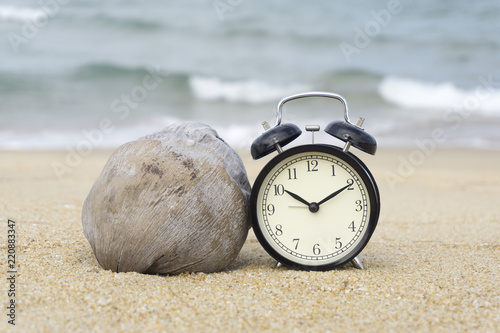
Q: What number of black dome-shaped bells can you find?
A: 2